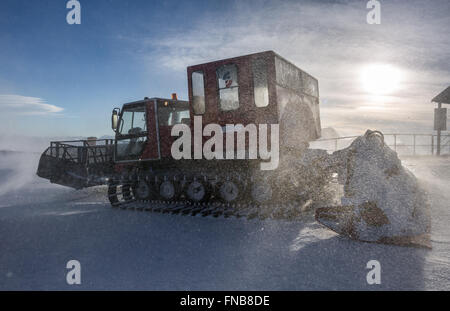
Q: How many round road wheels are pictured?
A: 5